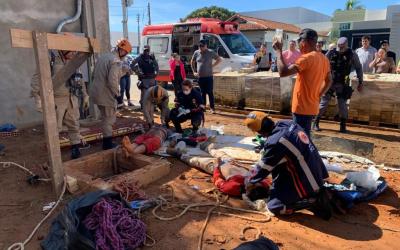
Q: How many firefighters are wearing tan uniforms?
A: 3